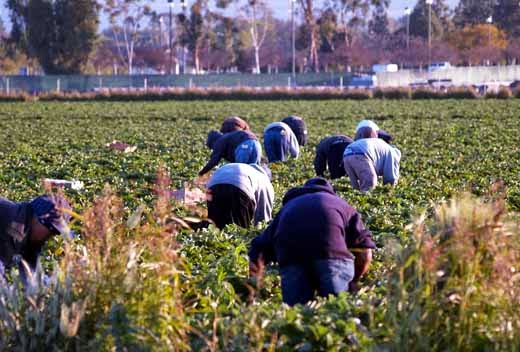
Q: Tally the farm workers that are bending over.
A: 10